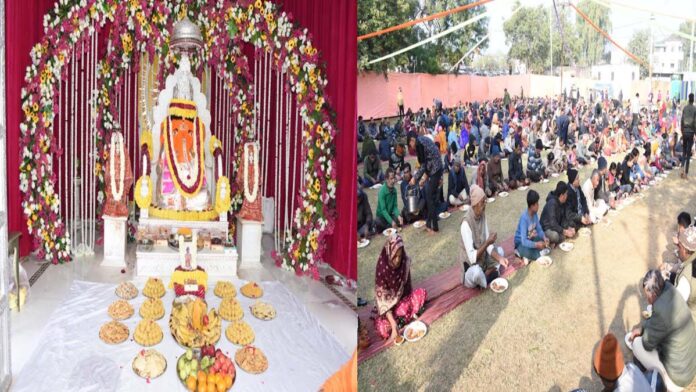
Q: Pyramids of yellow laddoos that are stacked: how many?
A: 6